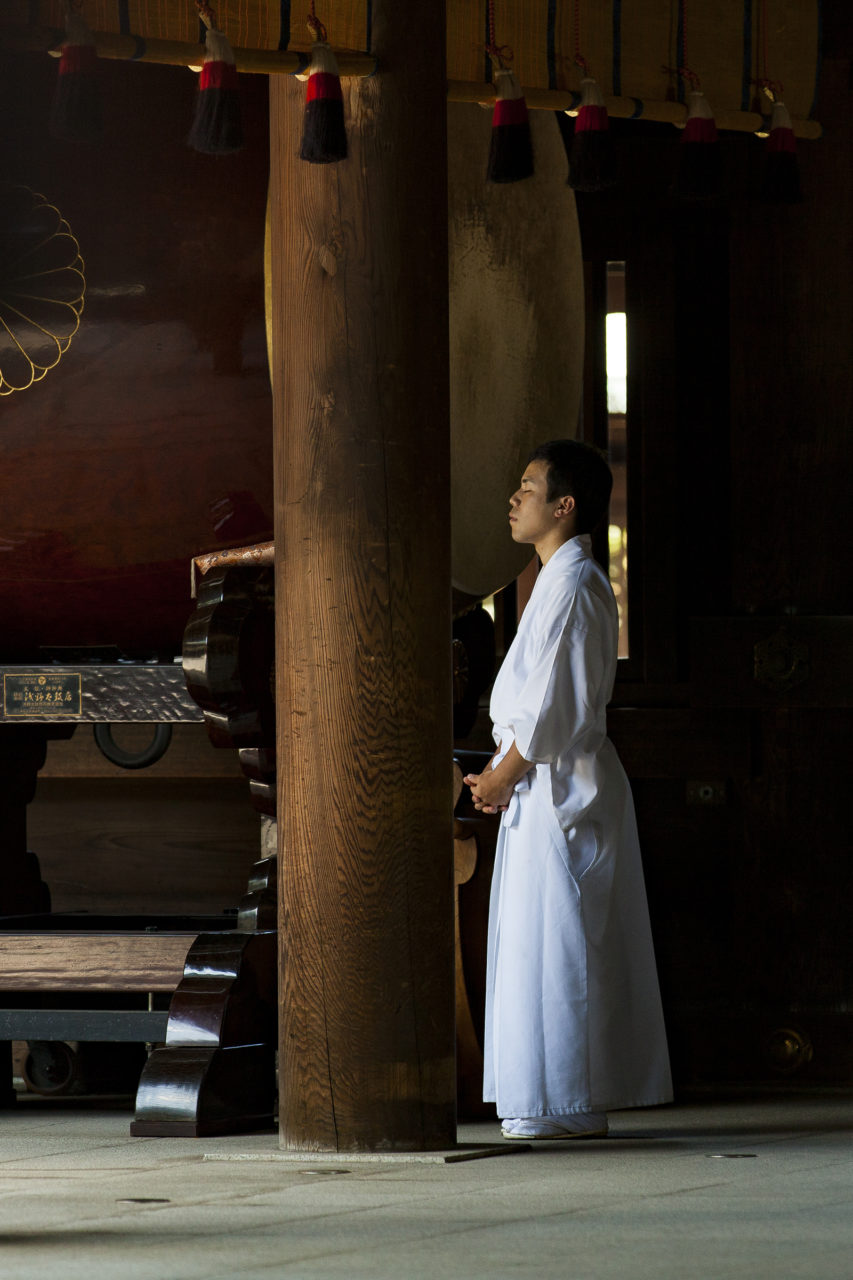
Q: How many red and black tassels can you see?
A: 7